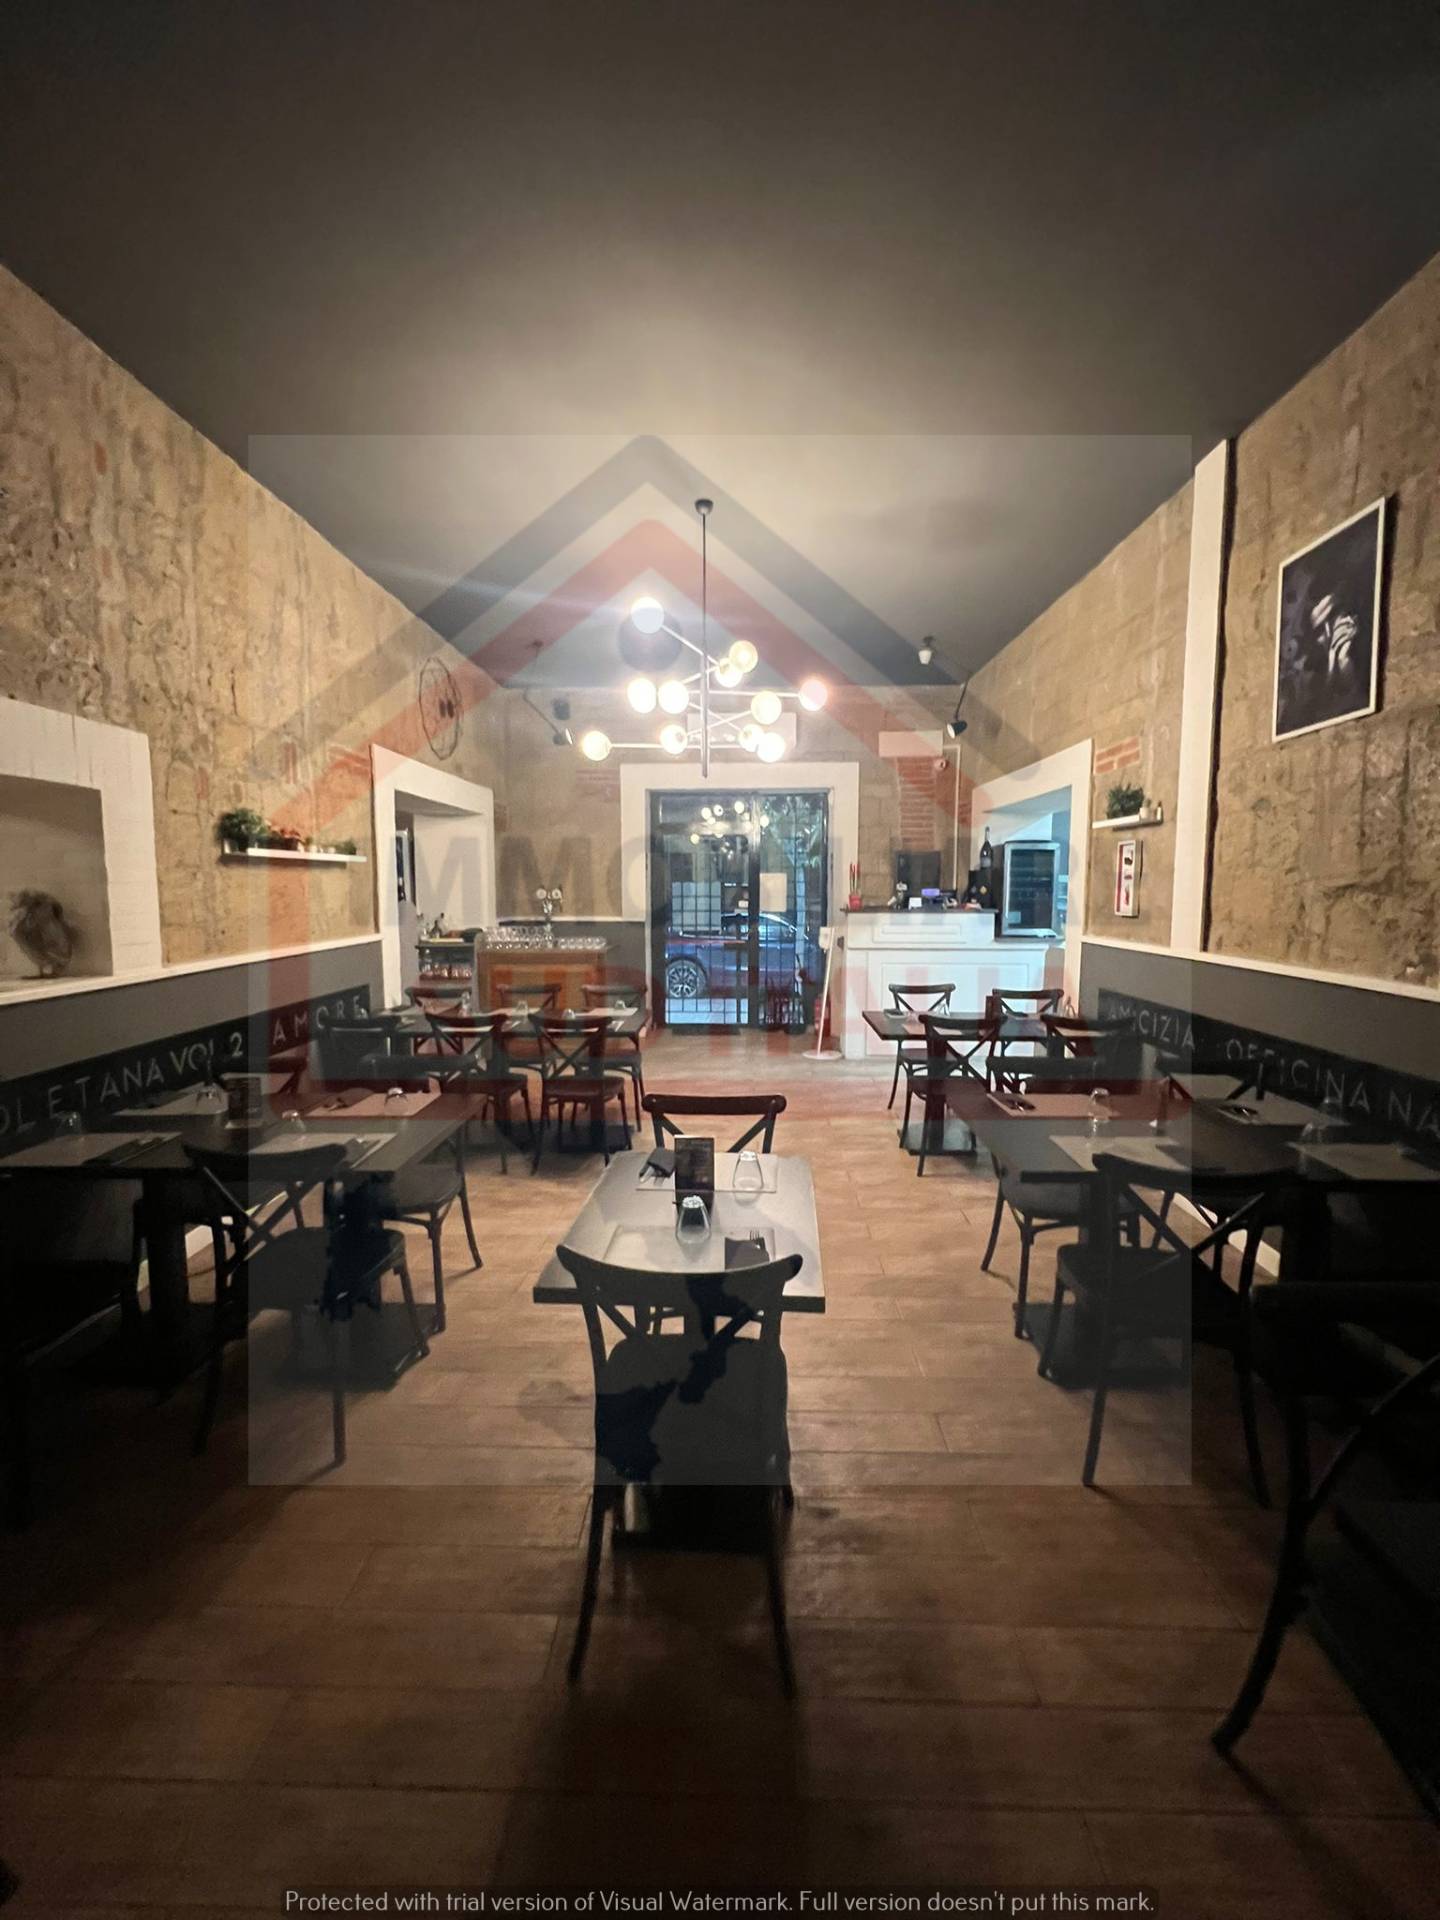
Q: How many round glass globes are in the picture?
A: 11